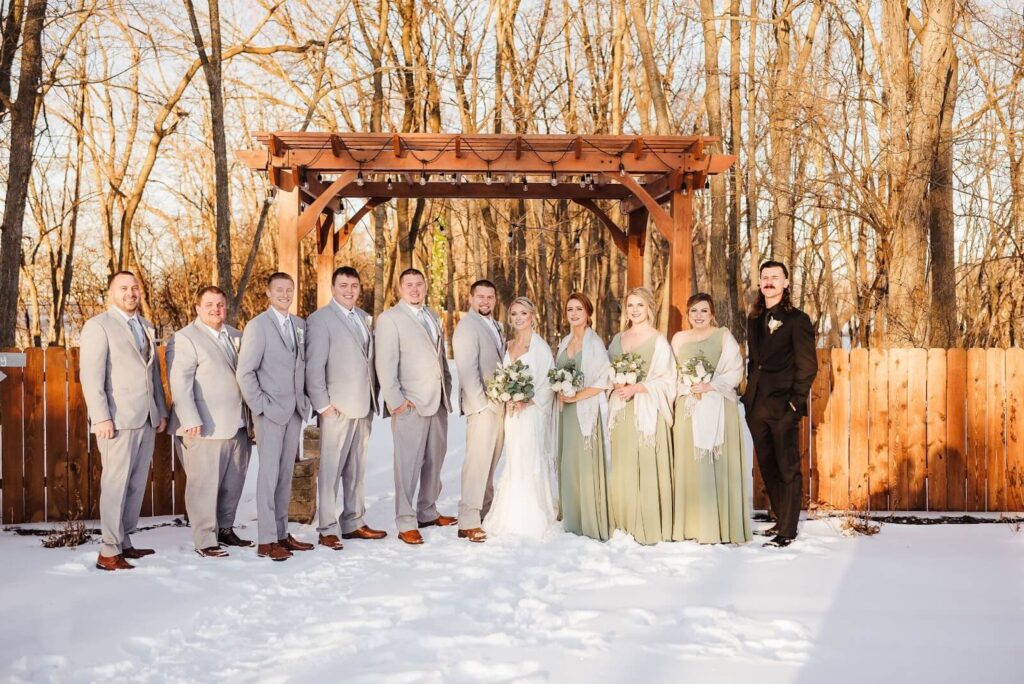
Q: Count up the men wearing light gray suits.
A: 6